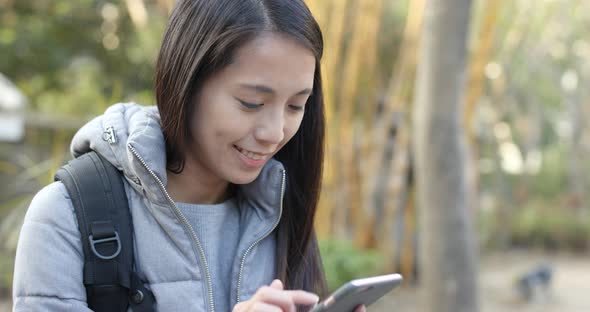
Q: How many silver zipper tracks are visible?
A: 2